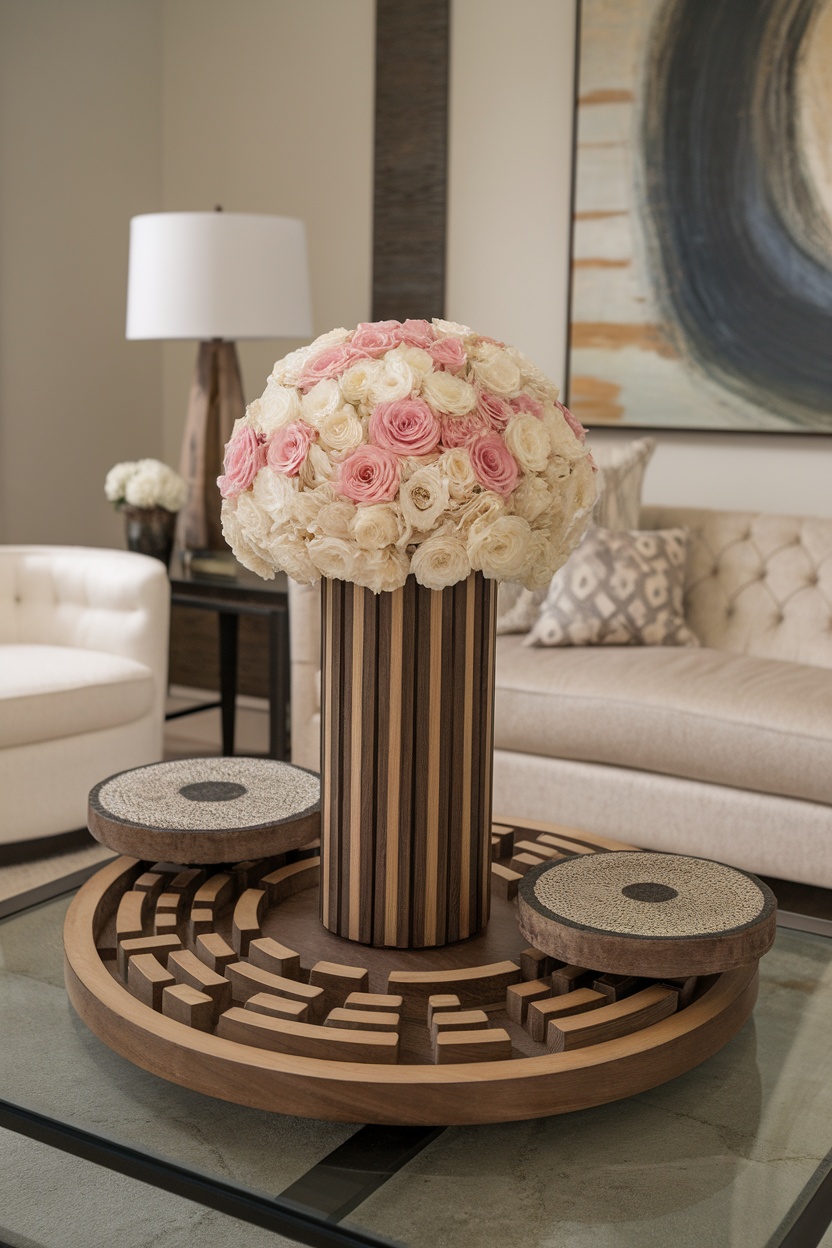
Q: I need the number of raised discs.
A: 2